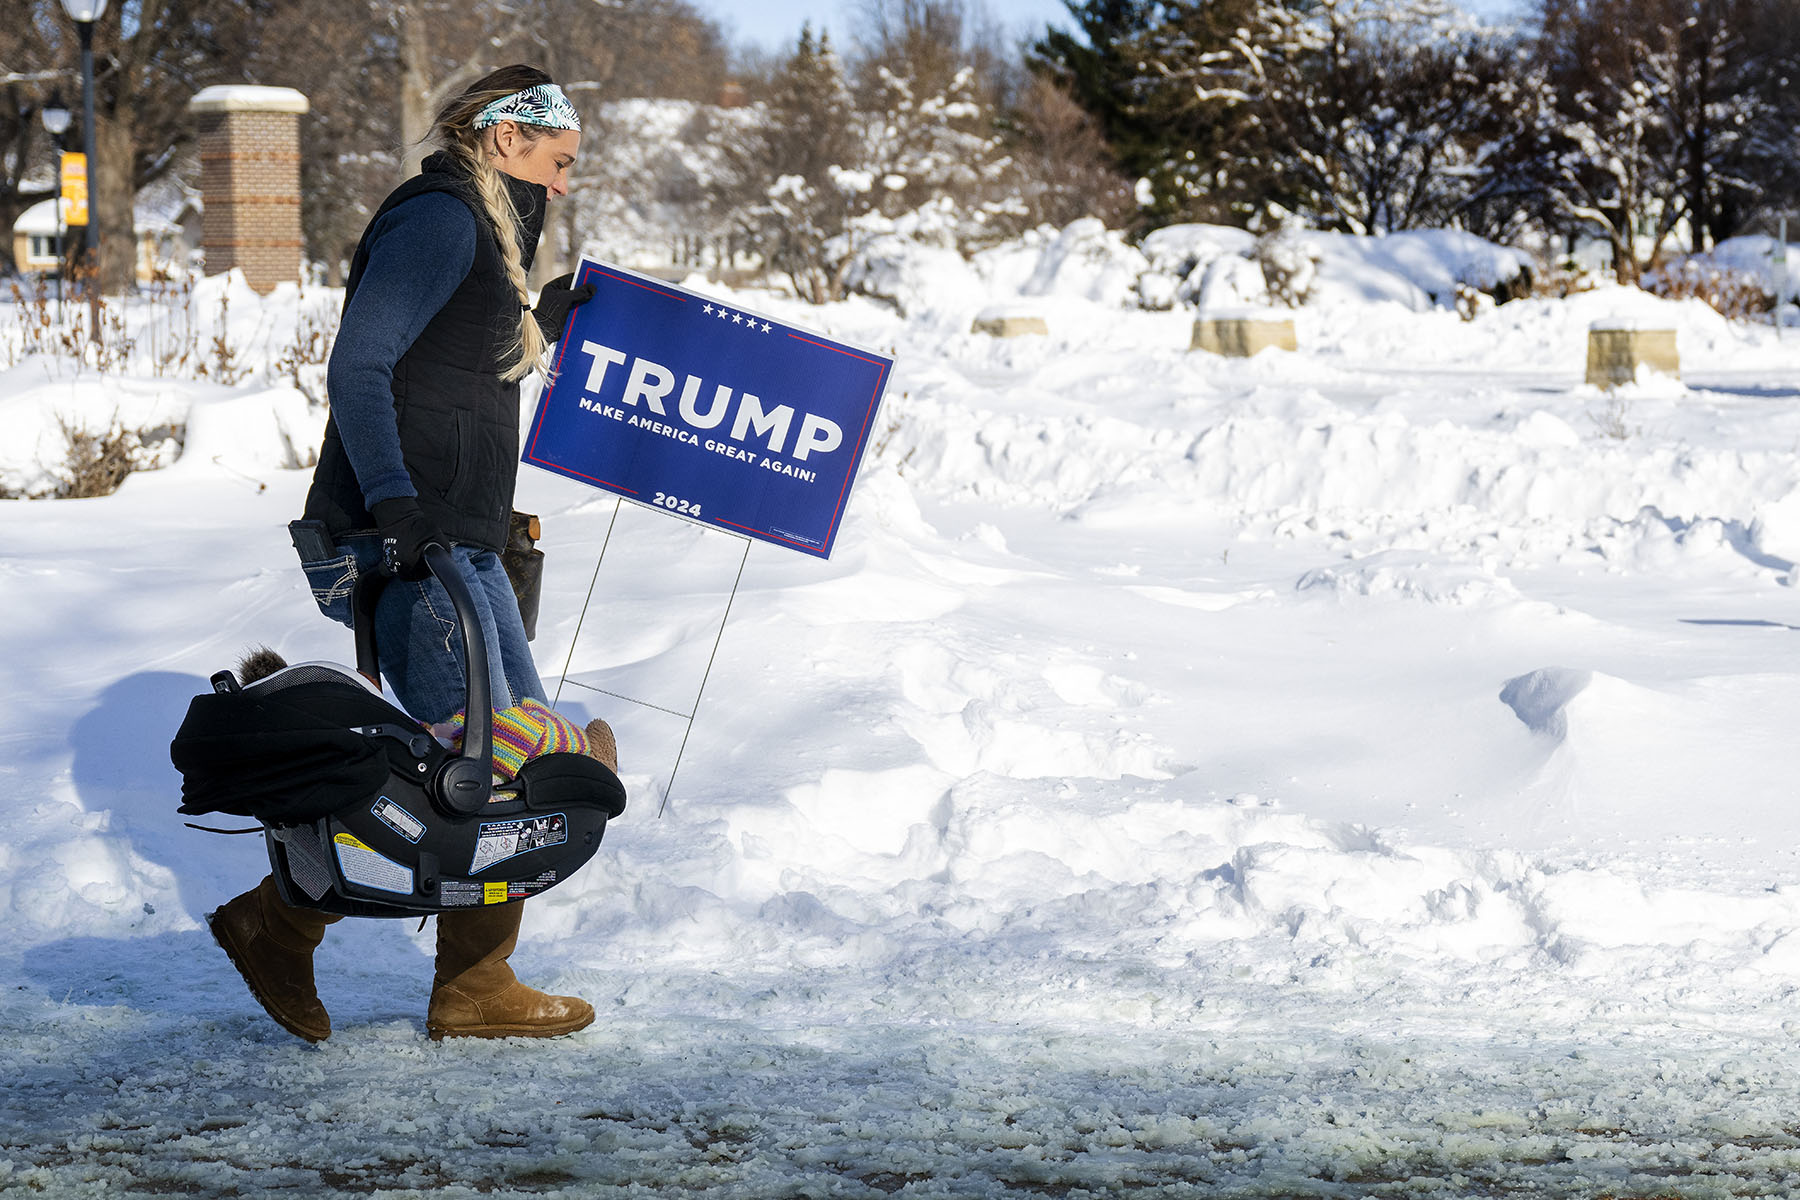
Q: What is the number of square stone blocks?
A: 3